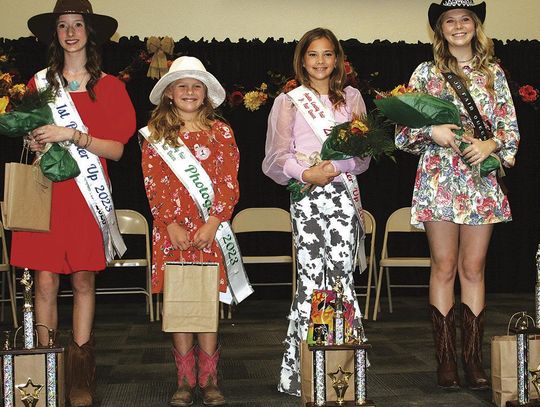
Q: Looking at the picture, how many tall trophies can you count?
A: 3